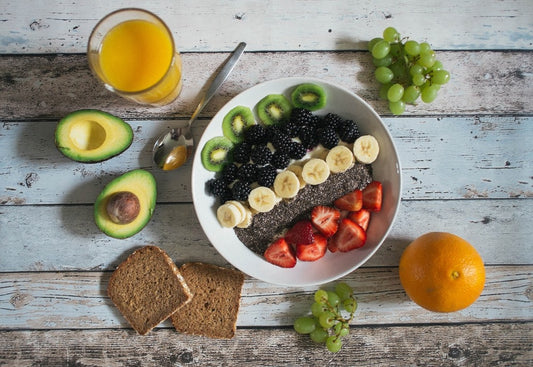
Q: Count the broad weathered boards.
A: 6